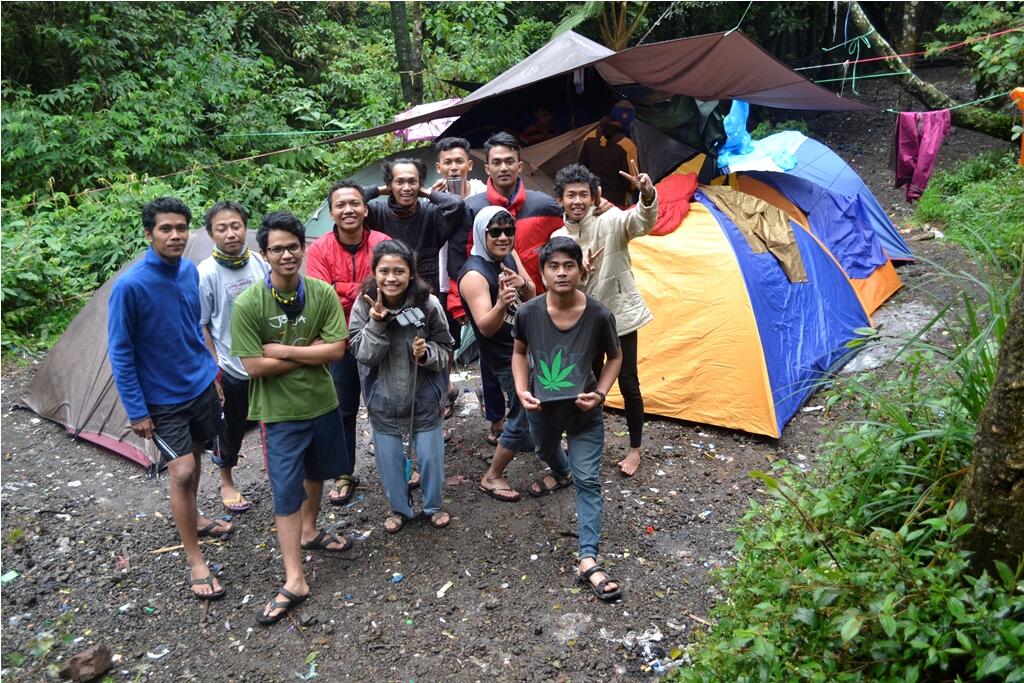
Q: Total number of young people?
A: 11